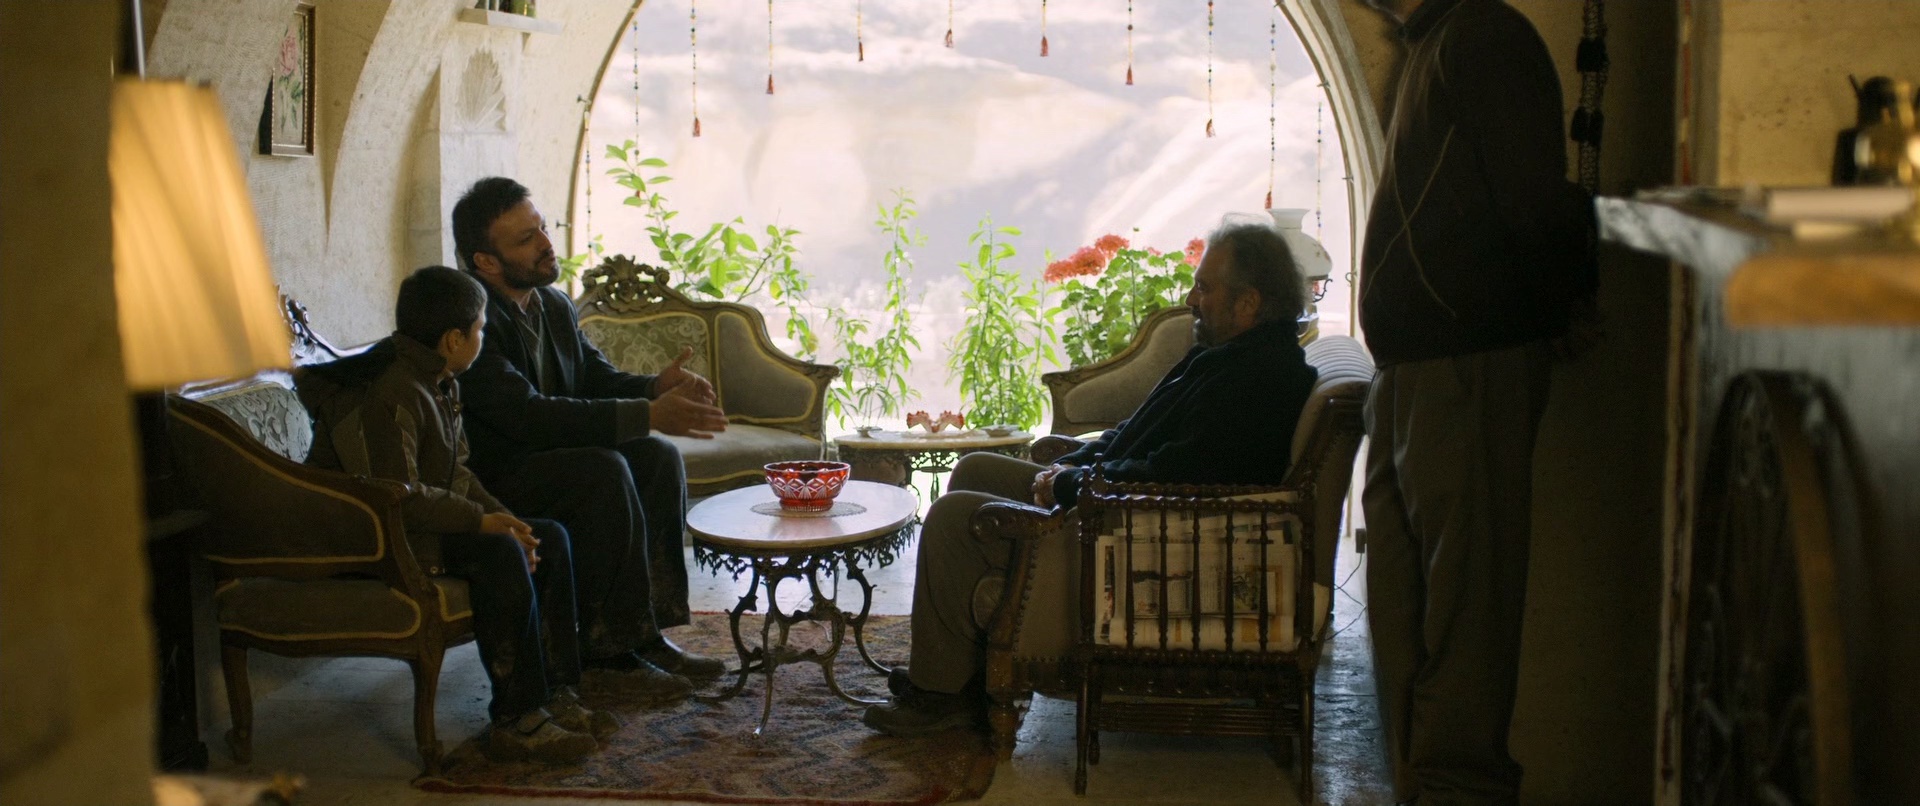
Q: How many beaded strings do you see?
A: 11